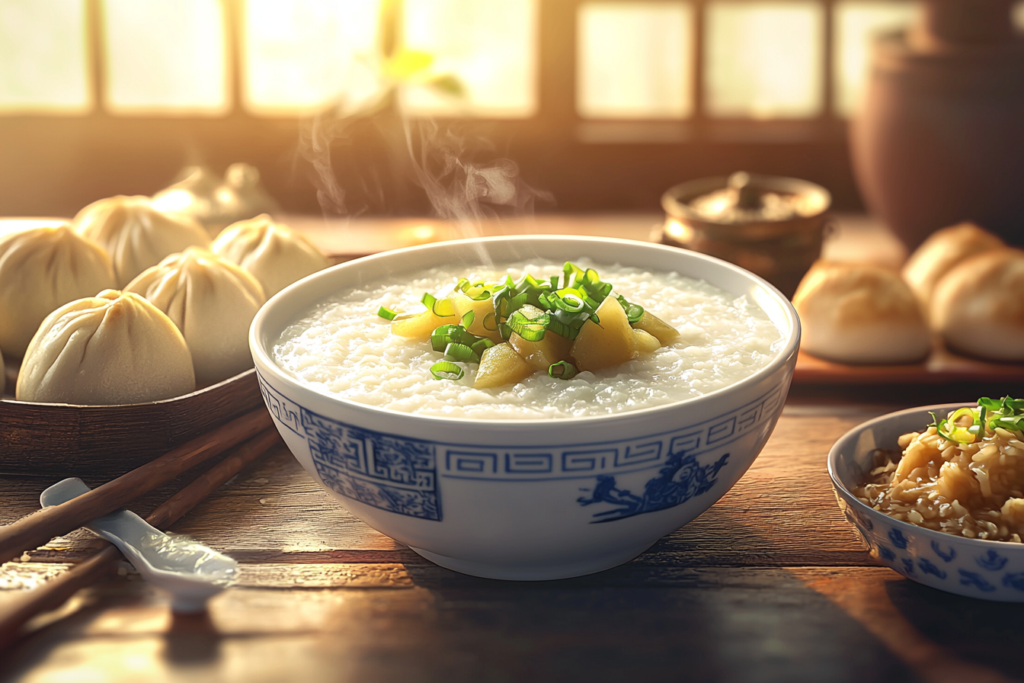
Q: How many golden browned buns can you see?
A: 3